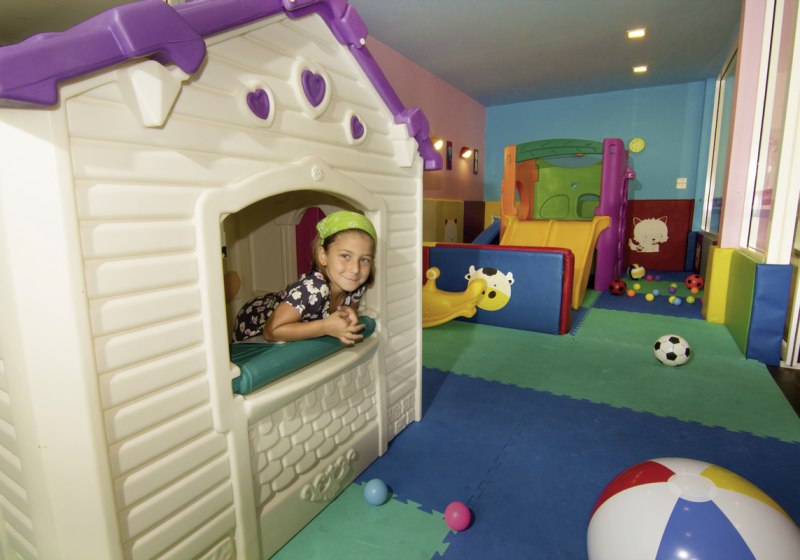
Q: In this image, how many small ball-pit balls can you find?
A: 15